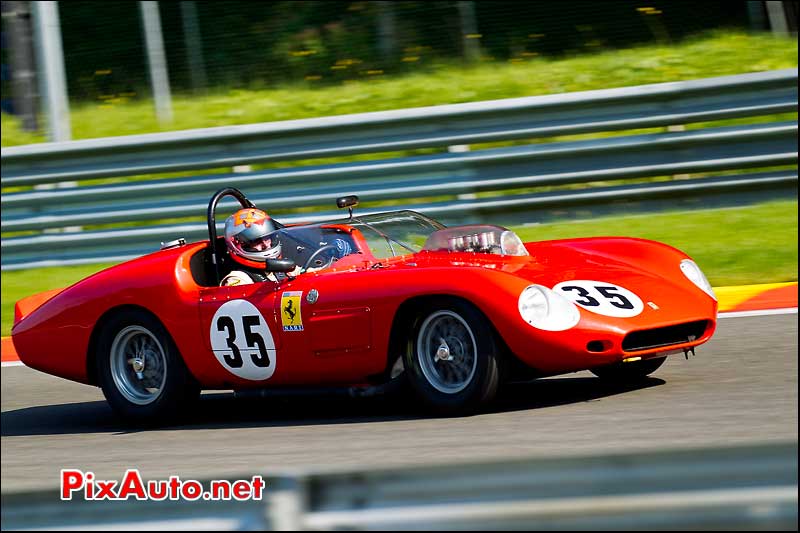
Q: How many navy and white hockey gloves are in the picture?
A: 0